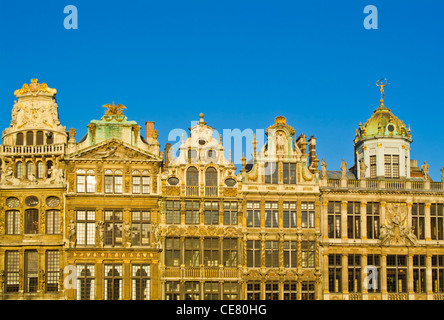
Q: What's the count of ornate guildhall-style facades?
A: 5